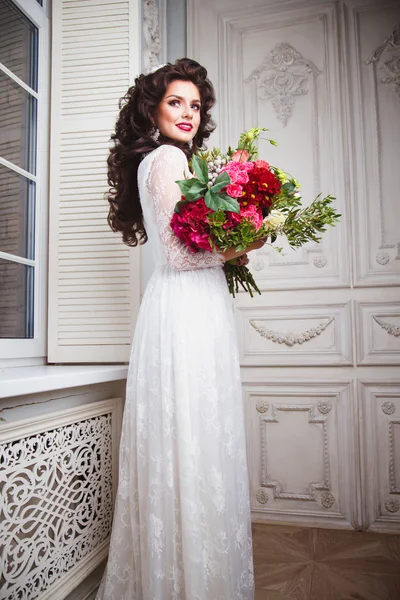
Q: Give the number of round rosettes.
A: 9